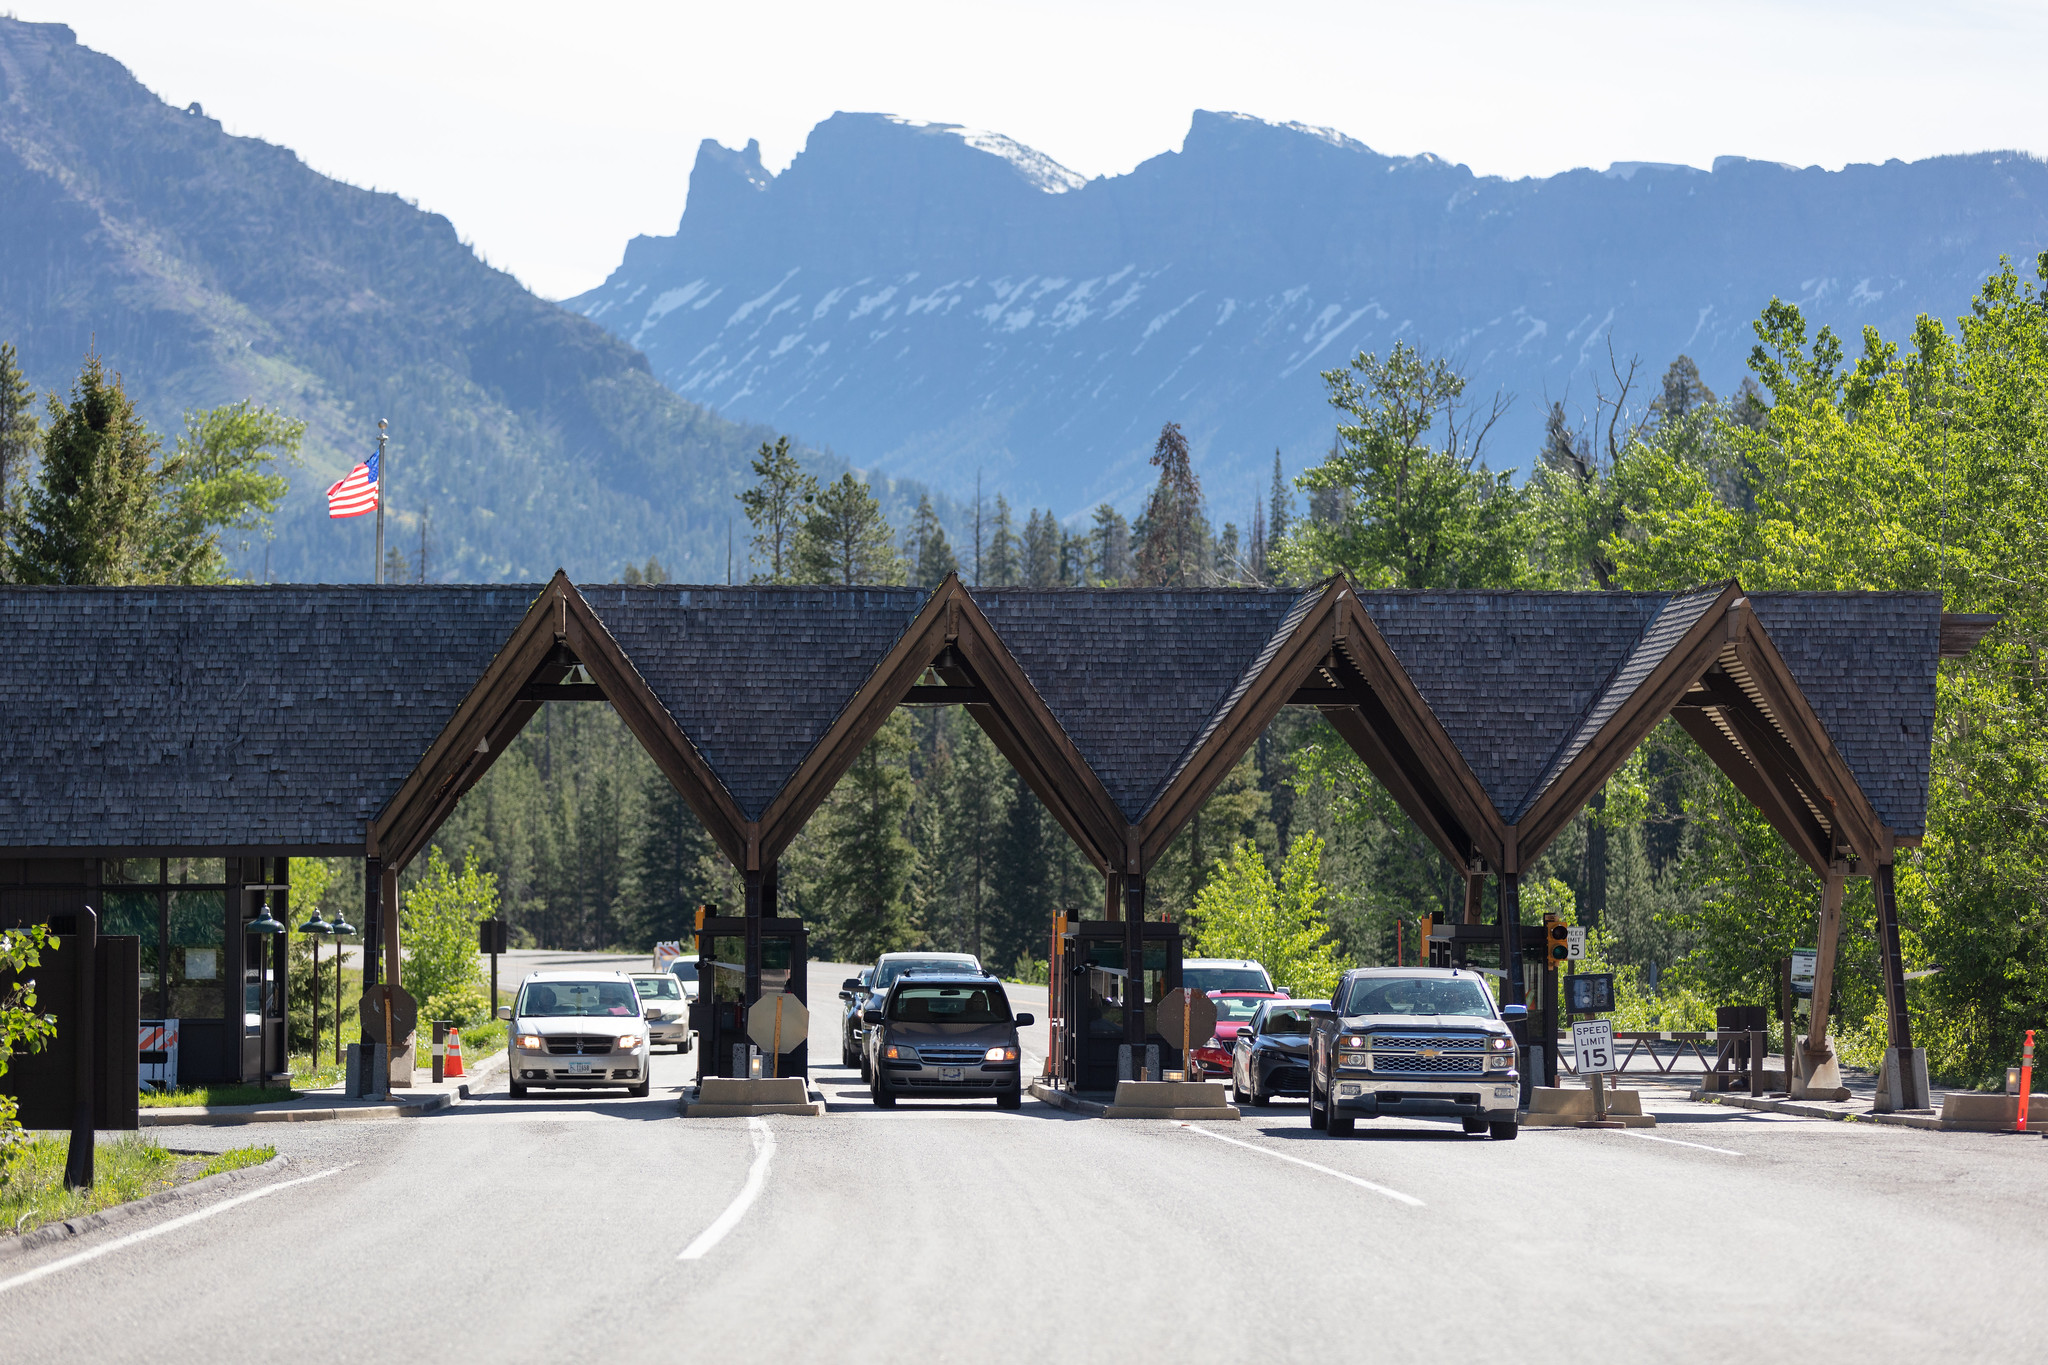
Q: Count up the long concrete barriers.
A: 4